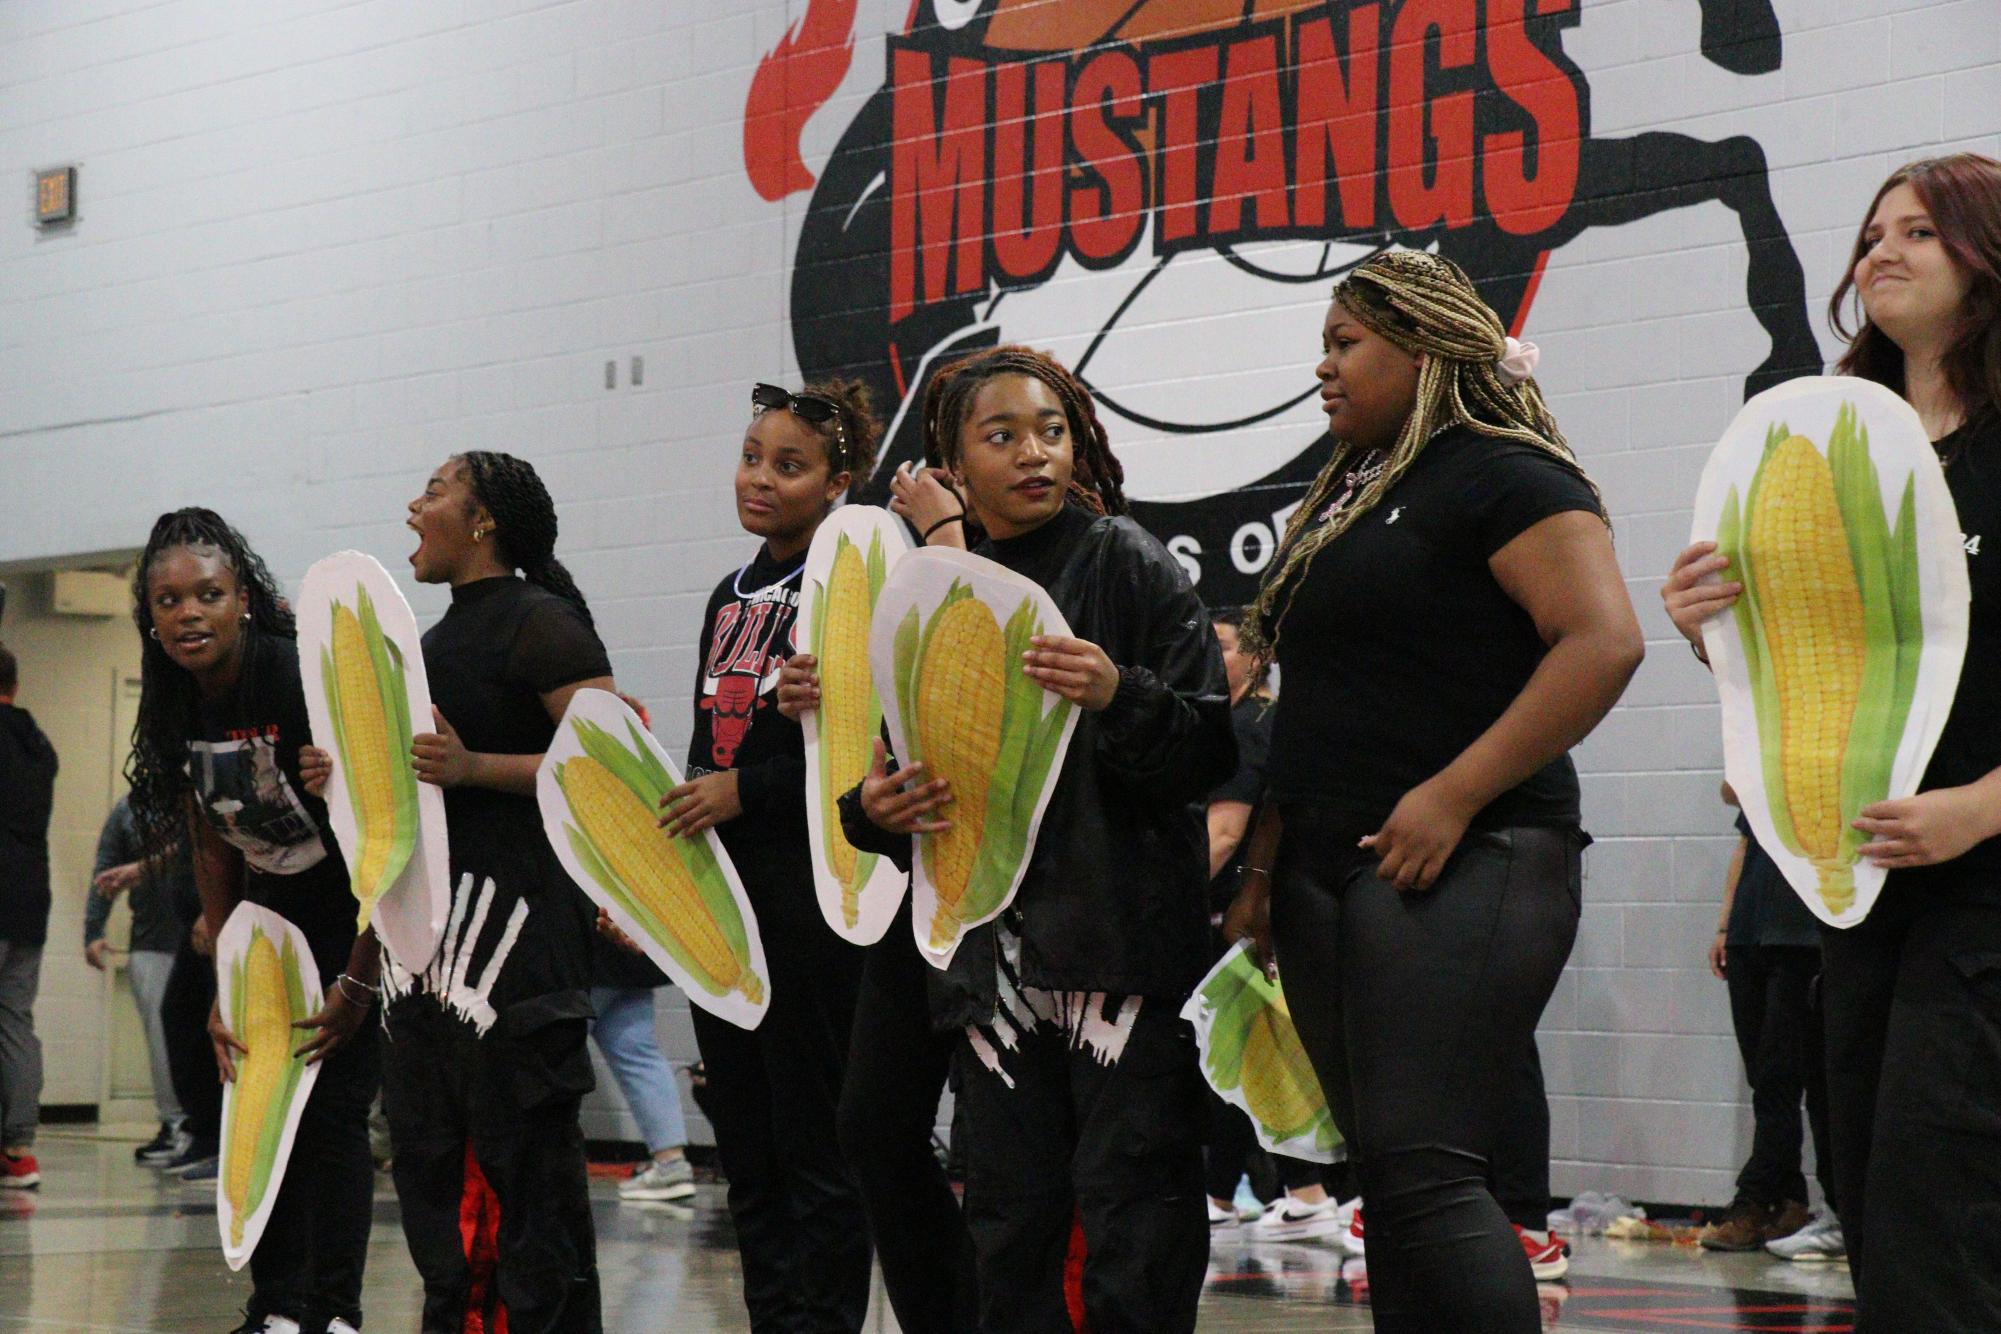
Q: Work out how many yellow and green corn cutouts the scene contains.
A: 7